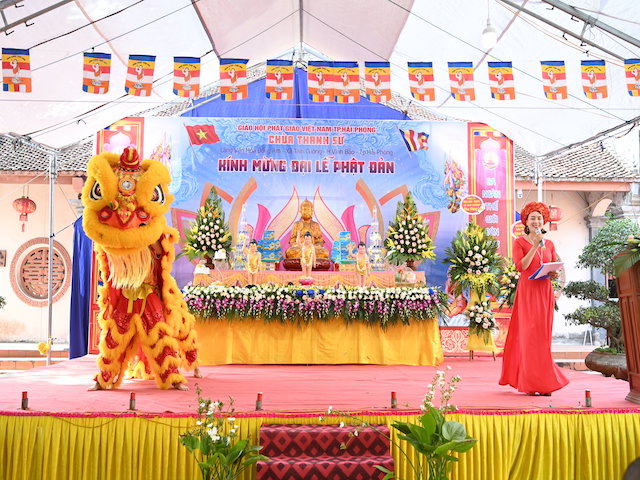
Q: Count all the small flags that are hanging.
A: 15